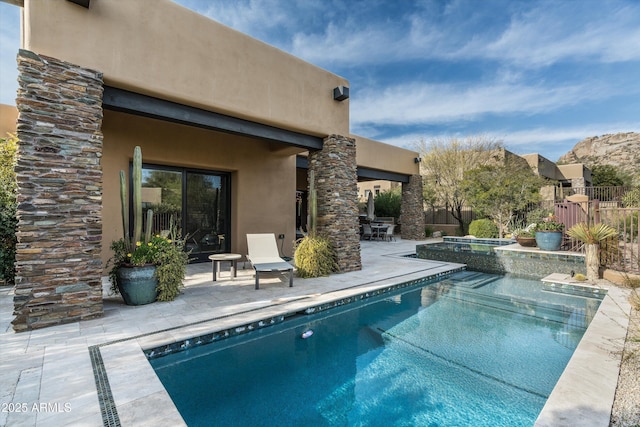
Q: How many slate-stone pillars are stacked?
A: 3